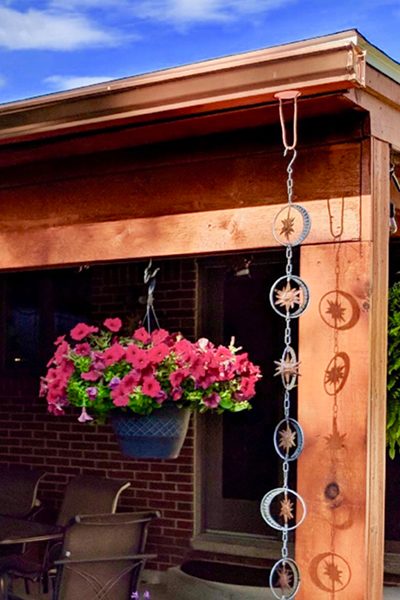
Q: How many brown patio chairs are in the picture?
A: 3